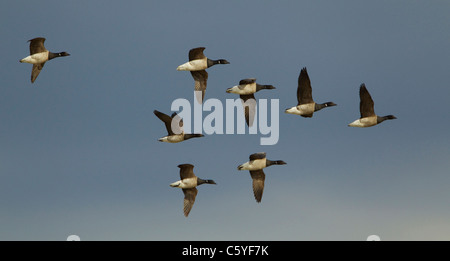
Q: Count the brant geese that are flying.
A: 8